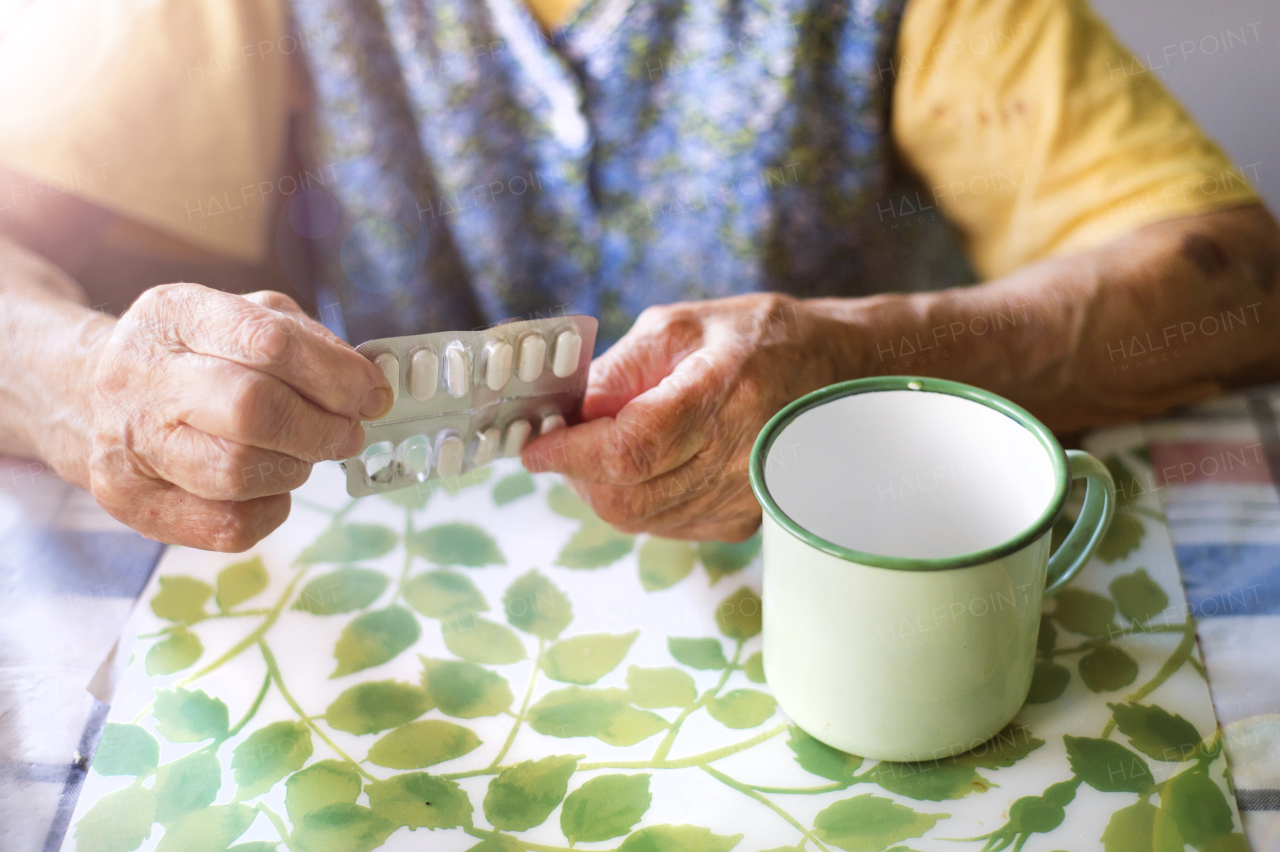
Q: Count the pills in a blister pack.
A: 10